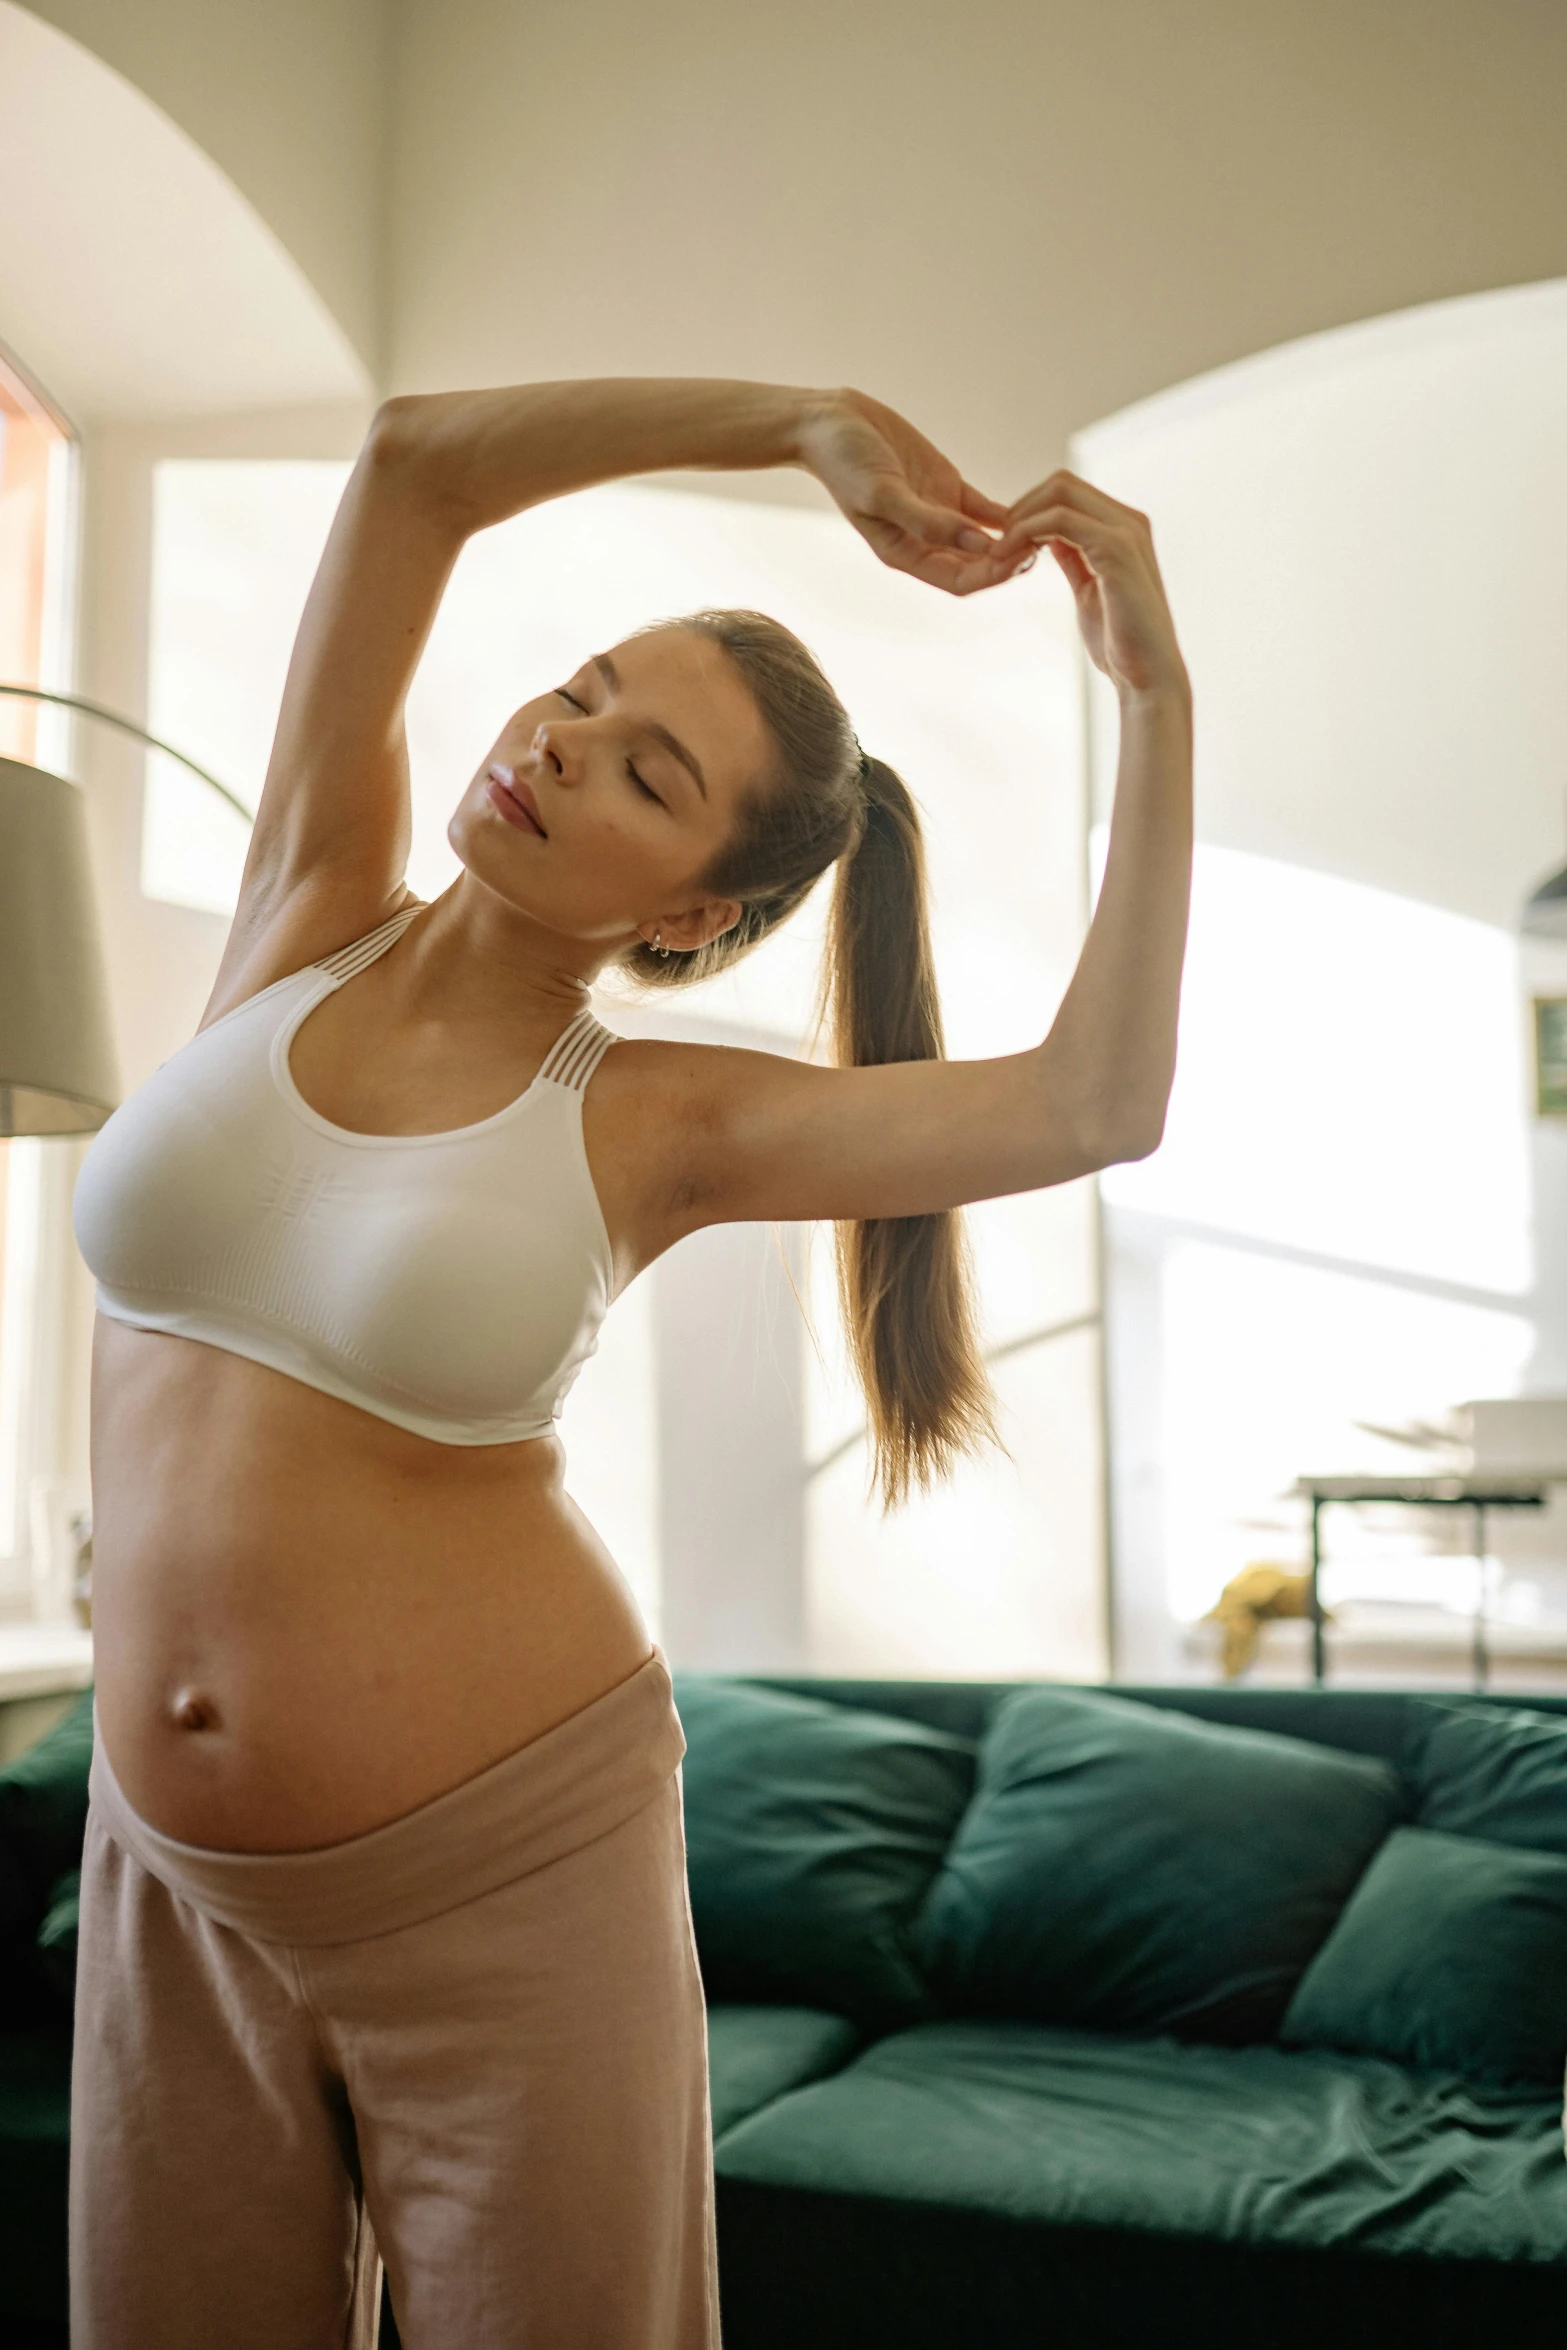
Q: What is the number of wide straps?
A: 2